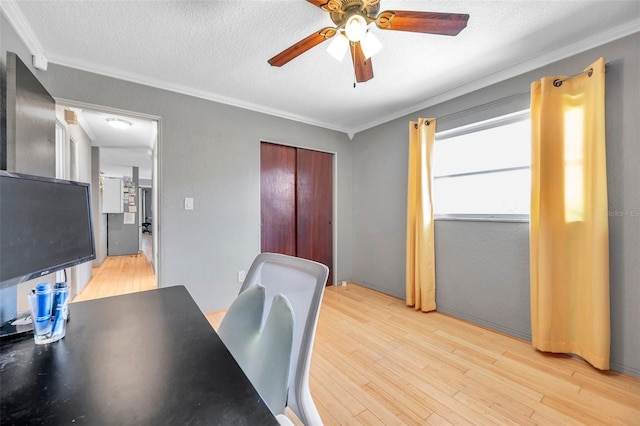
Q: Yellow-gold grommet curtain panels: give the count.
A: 2